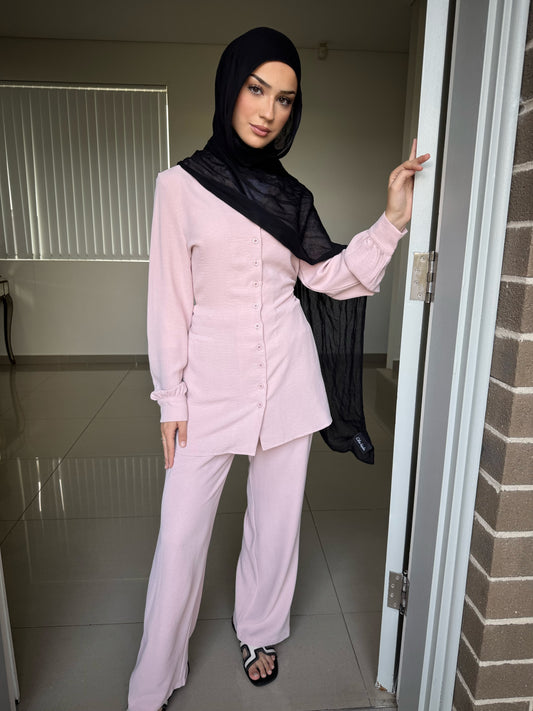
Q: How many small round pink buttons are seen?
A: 9